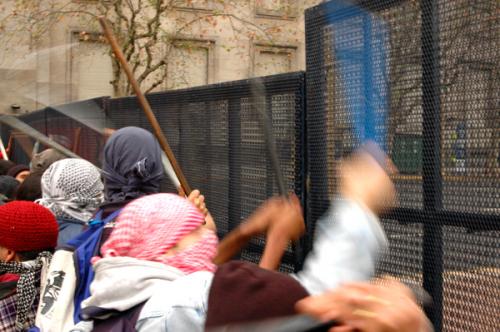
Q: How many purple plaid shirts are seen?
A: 1